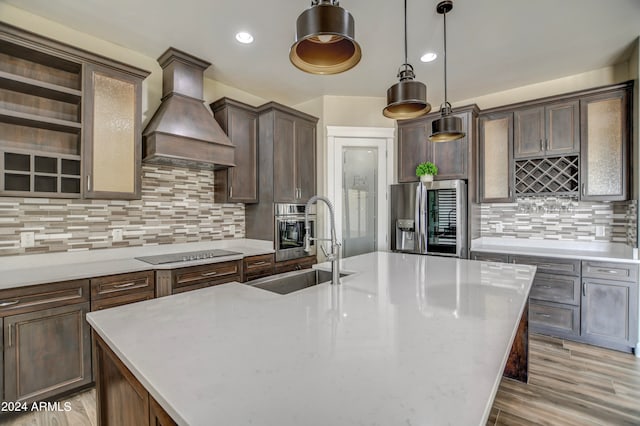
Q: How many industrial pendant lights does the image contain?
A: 3